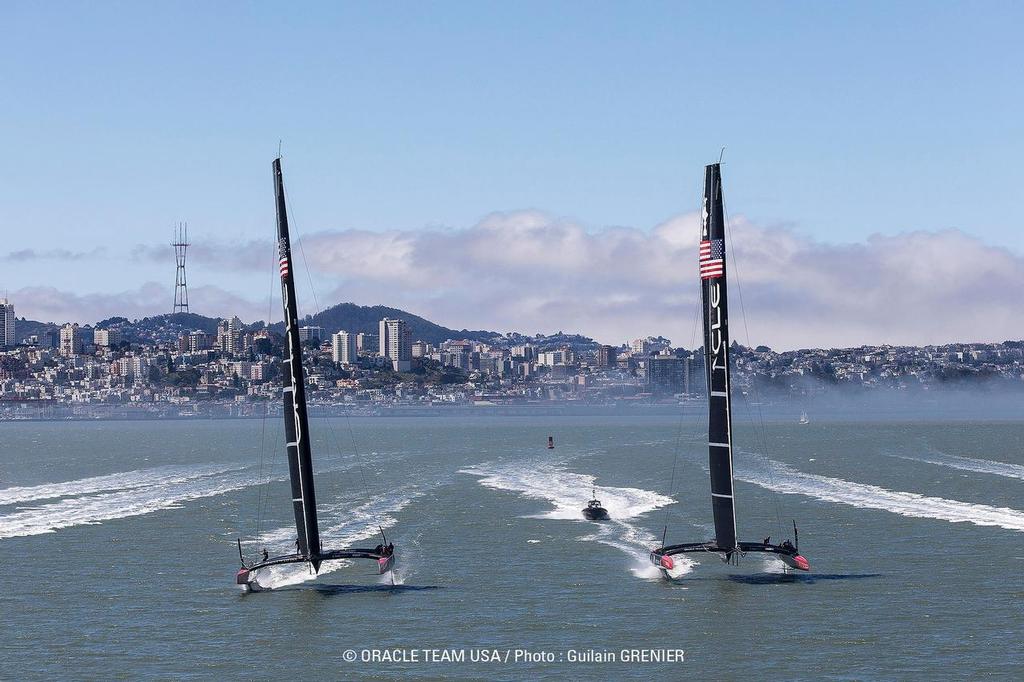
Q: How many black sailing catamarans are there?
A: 2